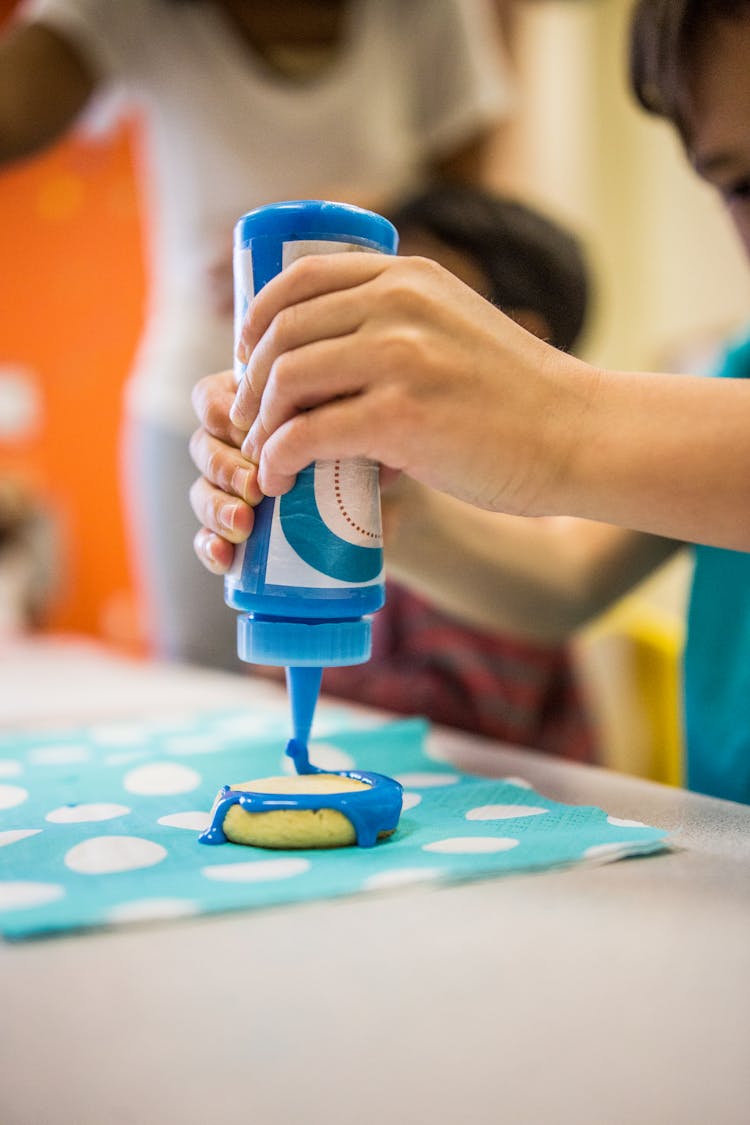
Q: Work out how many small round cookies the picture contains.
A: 1